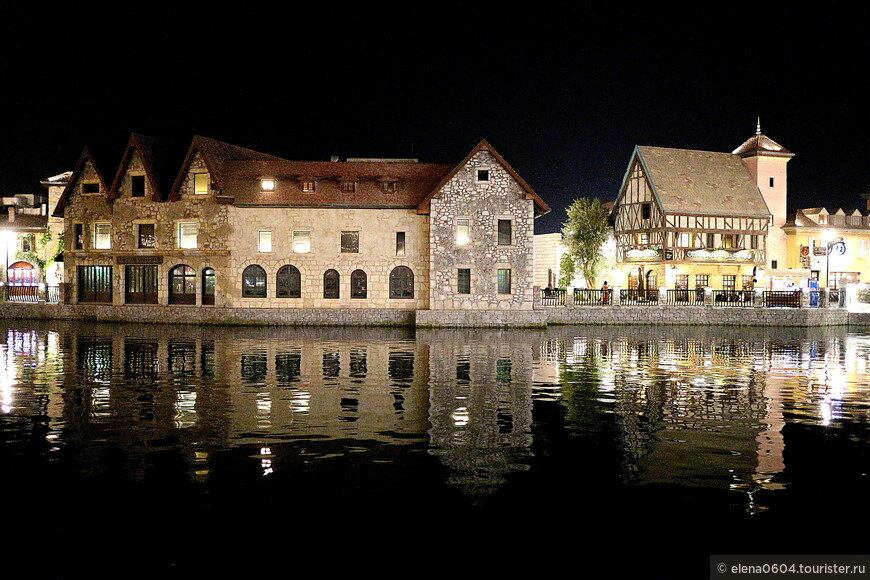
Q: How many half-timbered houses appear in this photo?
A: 1